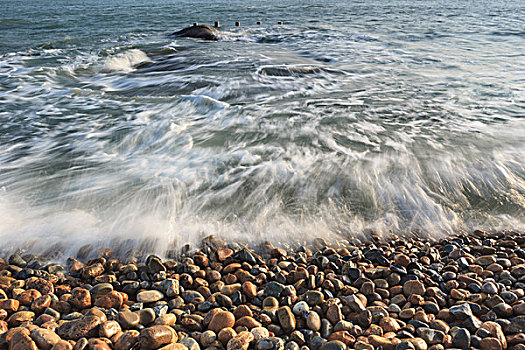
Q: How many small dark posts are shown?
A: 5